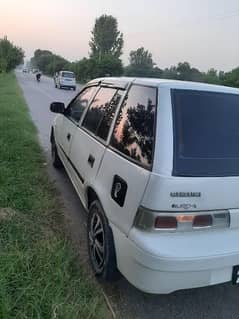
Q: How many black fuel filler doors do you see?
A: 1